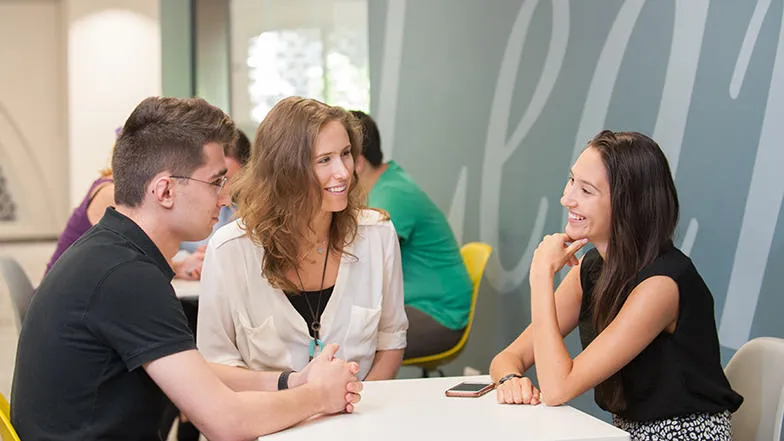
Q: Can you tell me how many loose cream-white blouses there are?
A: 1